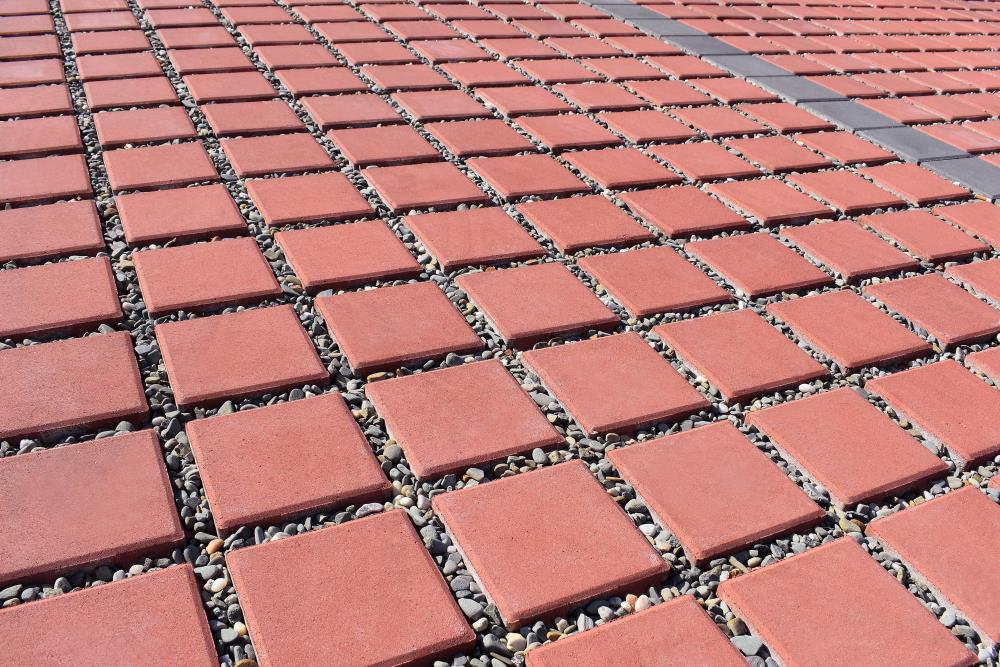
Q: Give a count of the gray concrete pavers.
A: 9